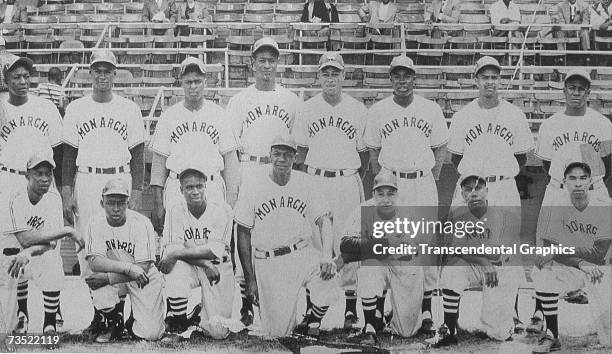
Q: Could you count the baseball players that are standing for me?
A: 8